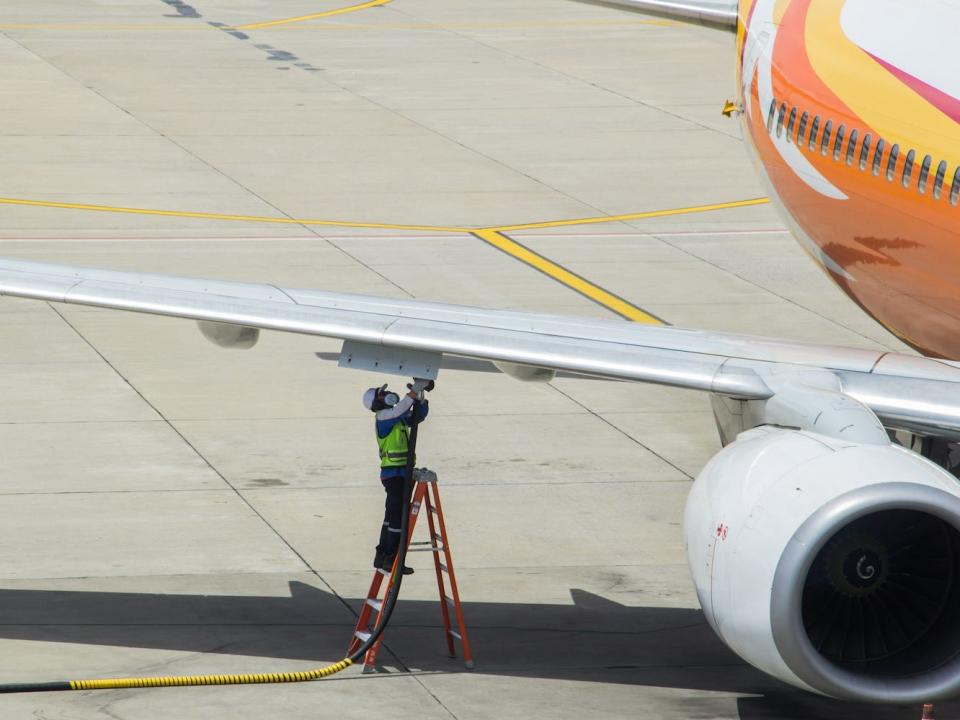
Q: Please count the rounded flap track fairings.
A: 2